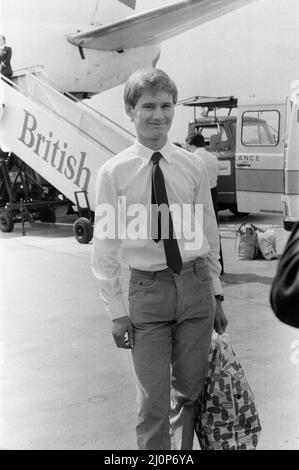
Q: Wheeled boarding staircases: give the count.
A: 1